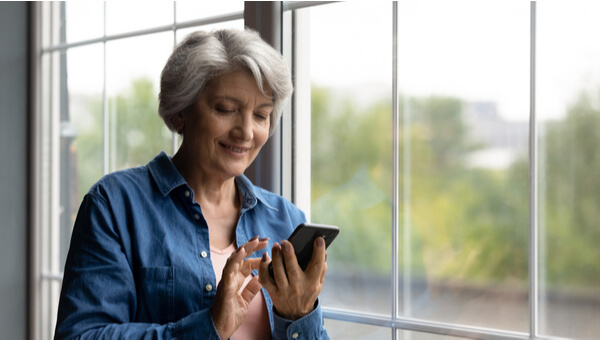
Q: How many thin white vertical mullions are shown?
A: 4